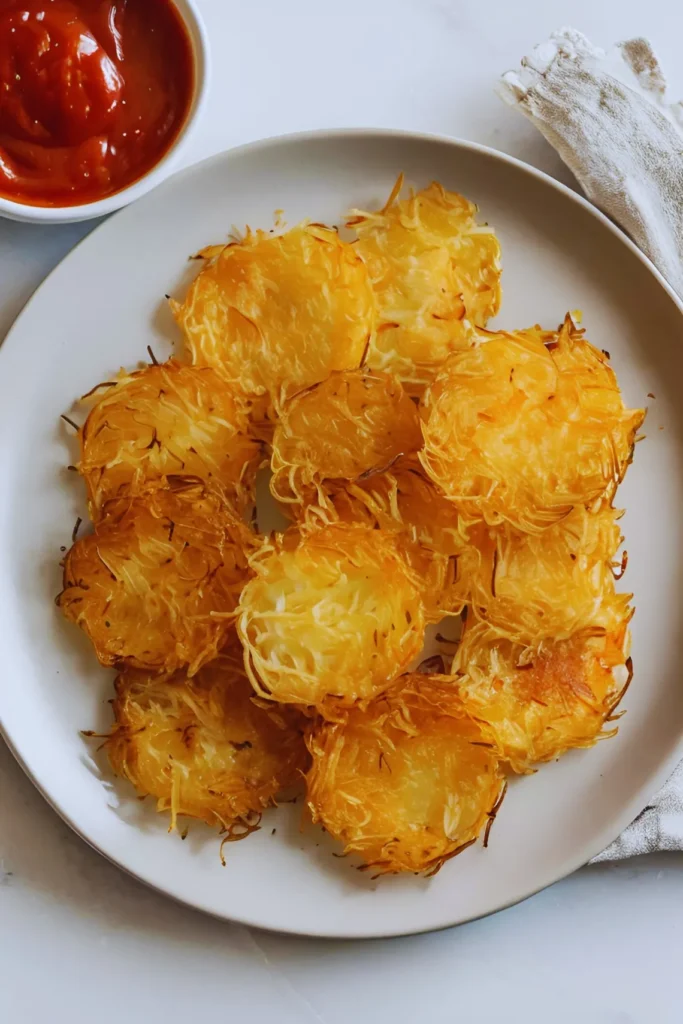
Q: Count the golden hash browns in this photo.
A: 12